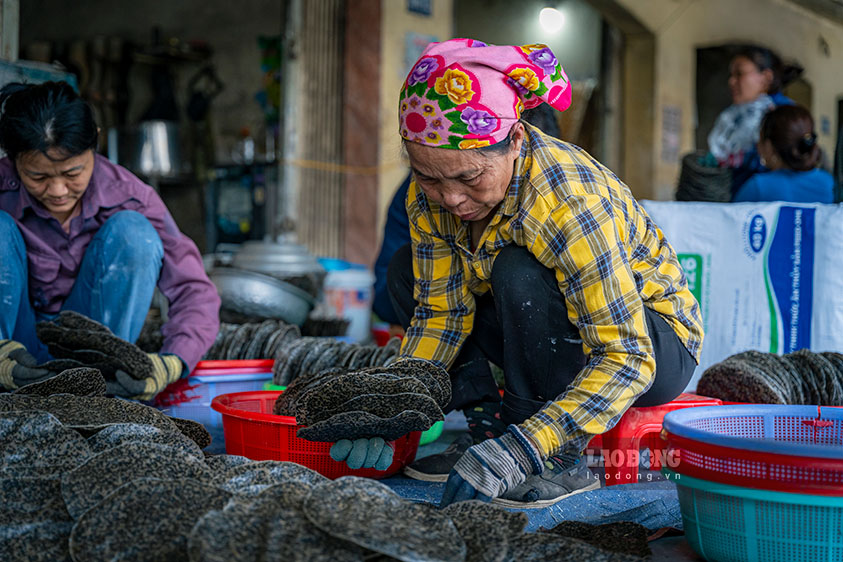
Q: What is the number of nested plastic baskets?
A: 3